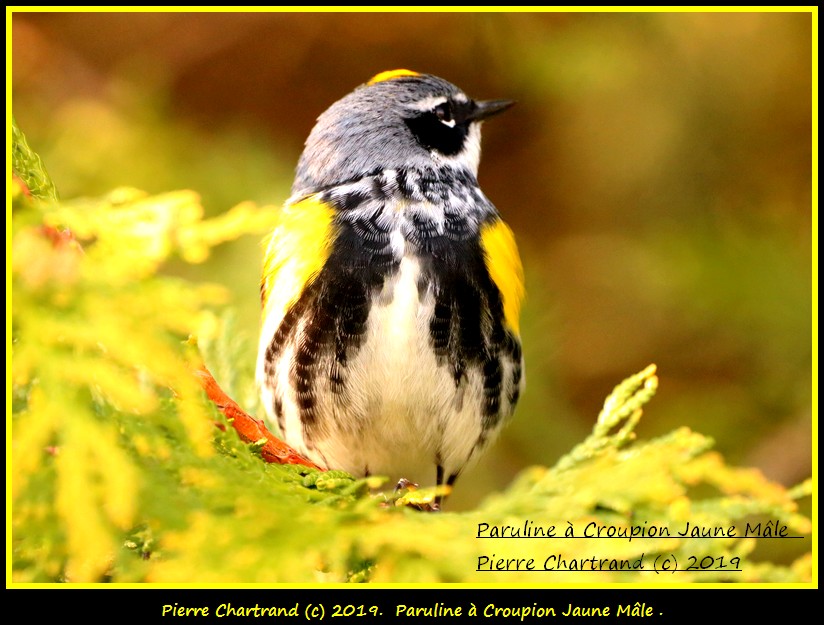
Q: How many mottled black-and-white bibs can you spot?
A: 1